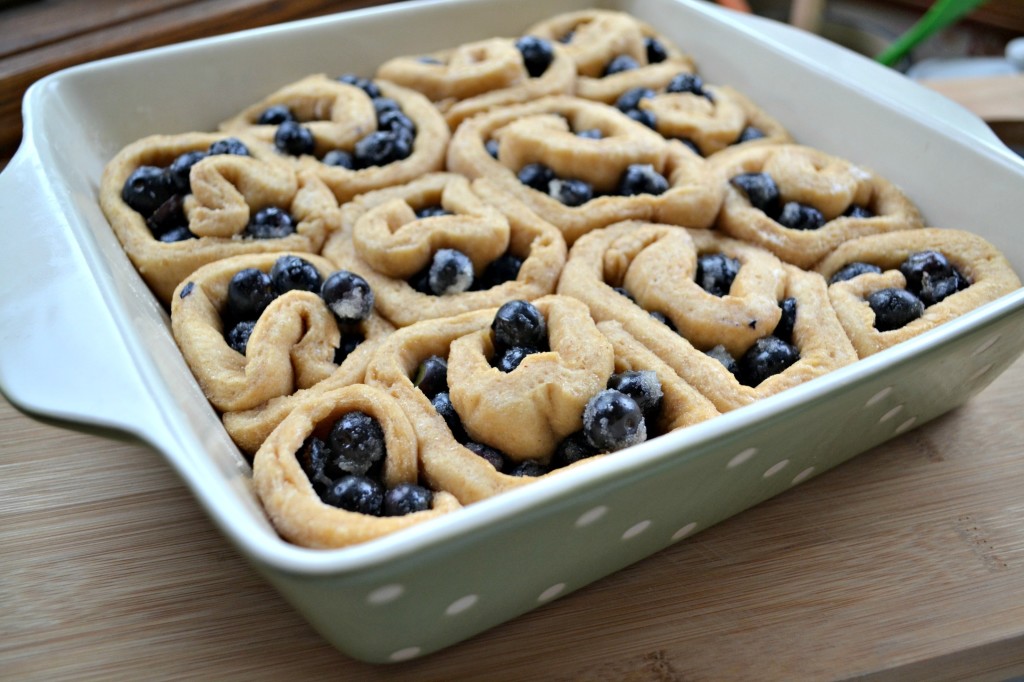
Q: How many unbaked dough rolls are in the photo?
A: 13